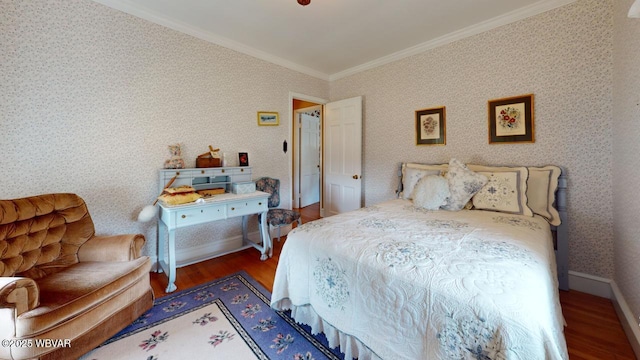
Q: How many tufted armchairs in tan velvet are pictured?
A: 1